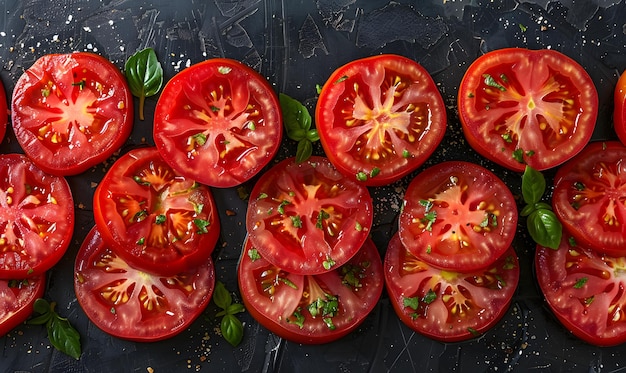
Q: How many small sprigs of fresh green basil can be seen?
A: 5